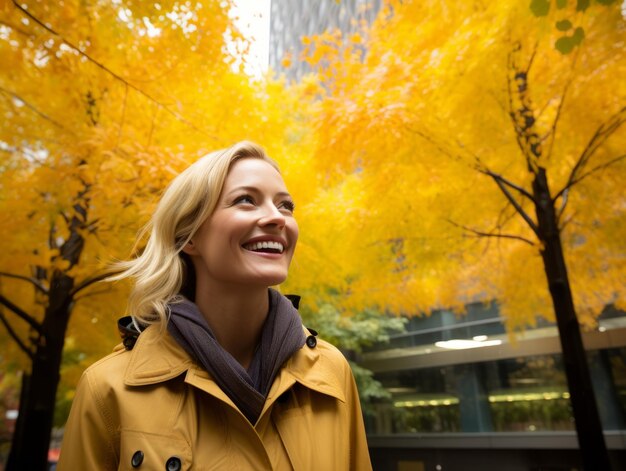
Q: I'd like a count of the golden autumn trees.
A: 2